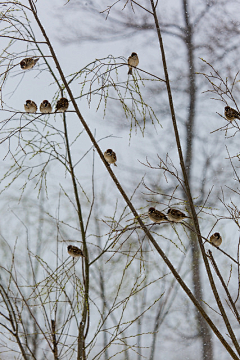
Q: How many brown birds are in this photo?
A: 11